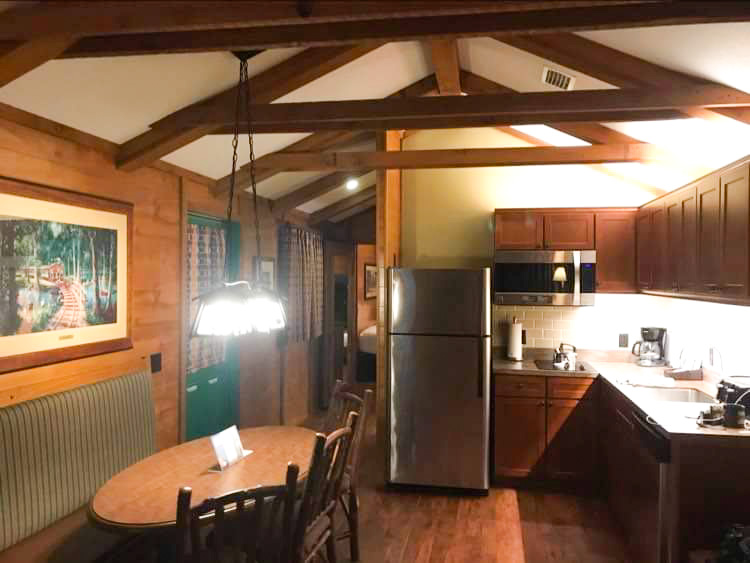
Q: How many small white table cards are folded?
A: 1